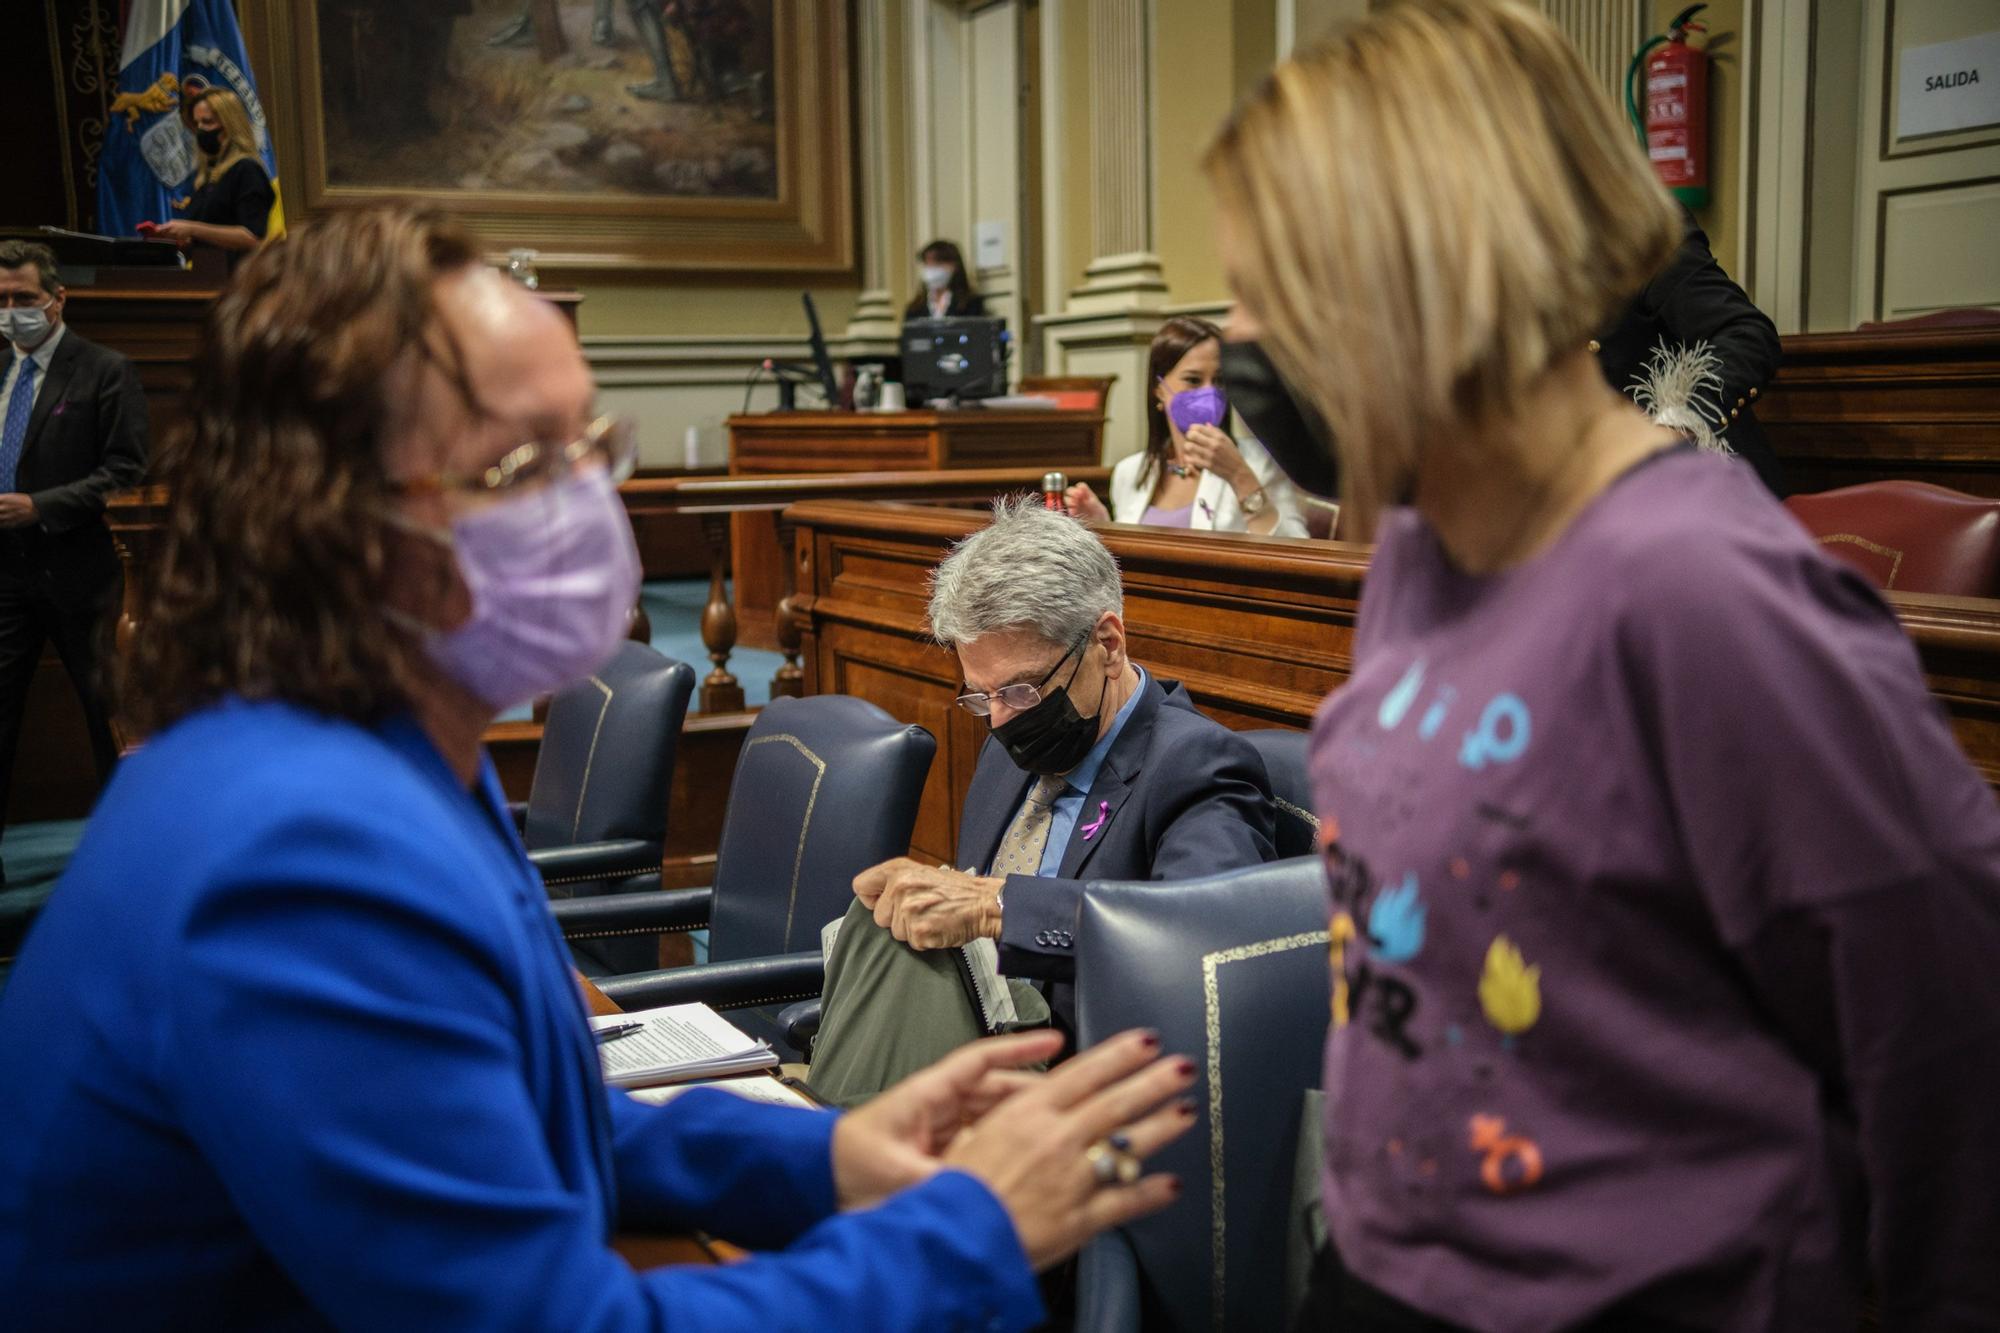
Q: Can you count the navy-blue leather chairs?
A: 4